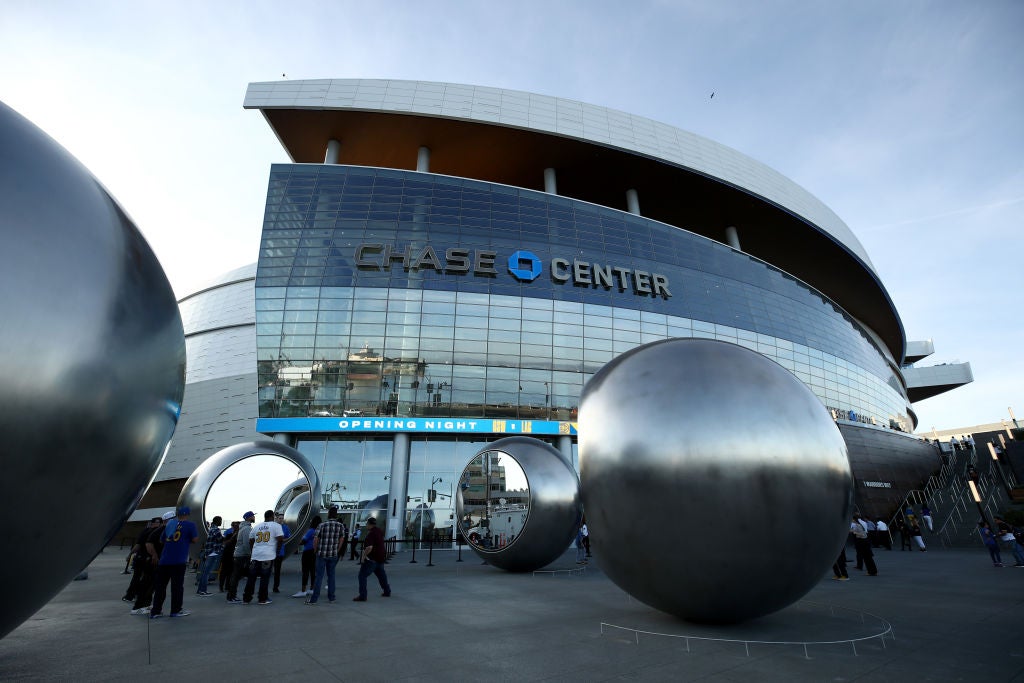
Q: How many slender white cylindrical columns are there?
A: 5